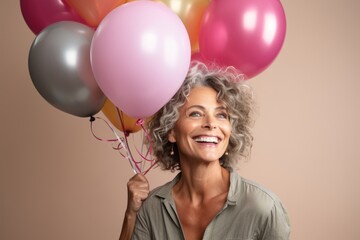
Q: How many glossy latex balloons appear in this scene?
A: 7